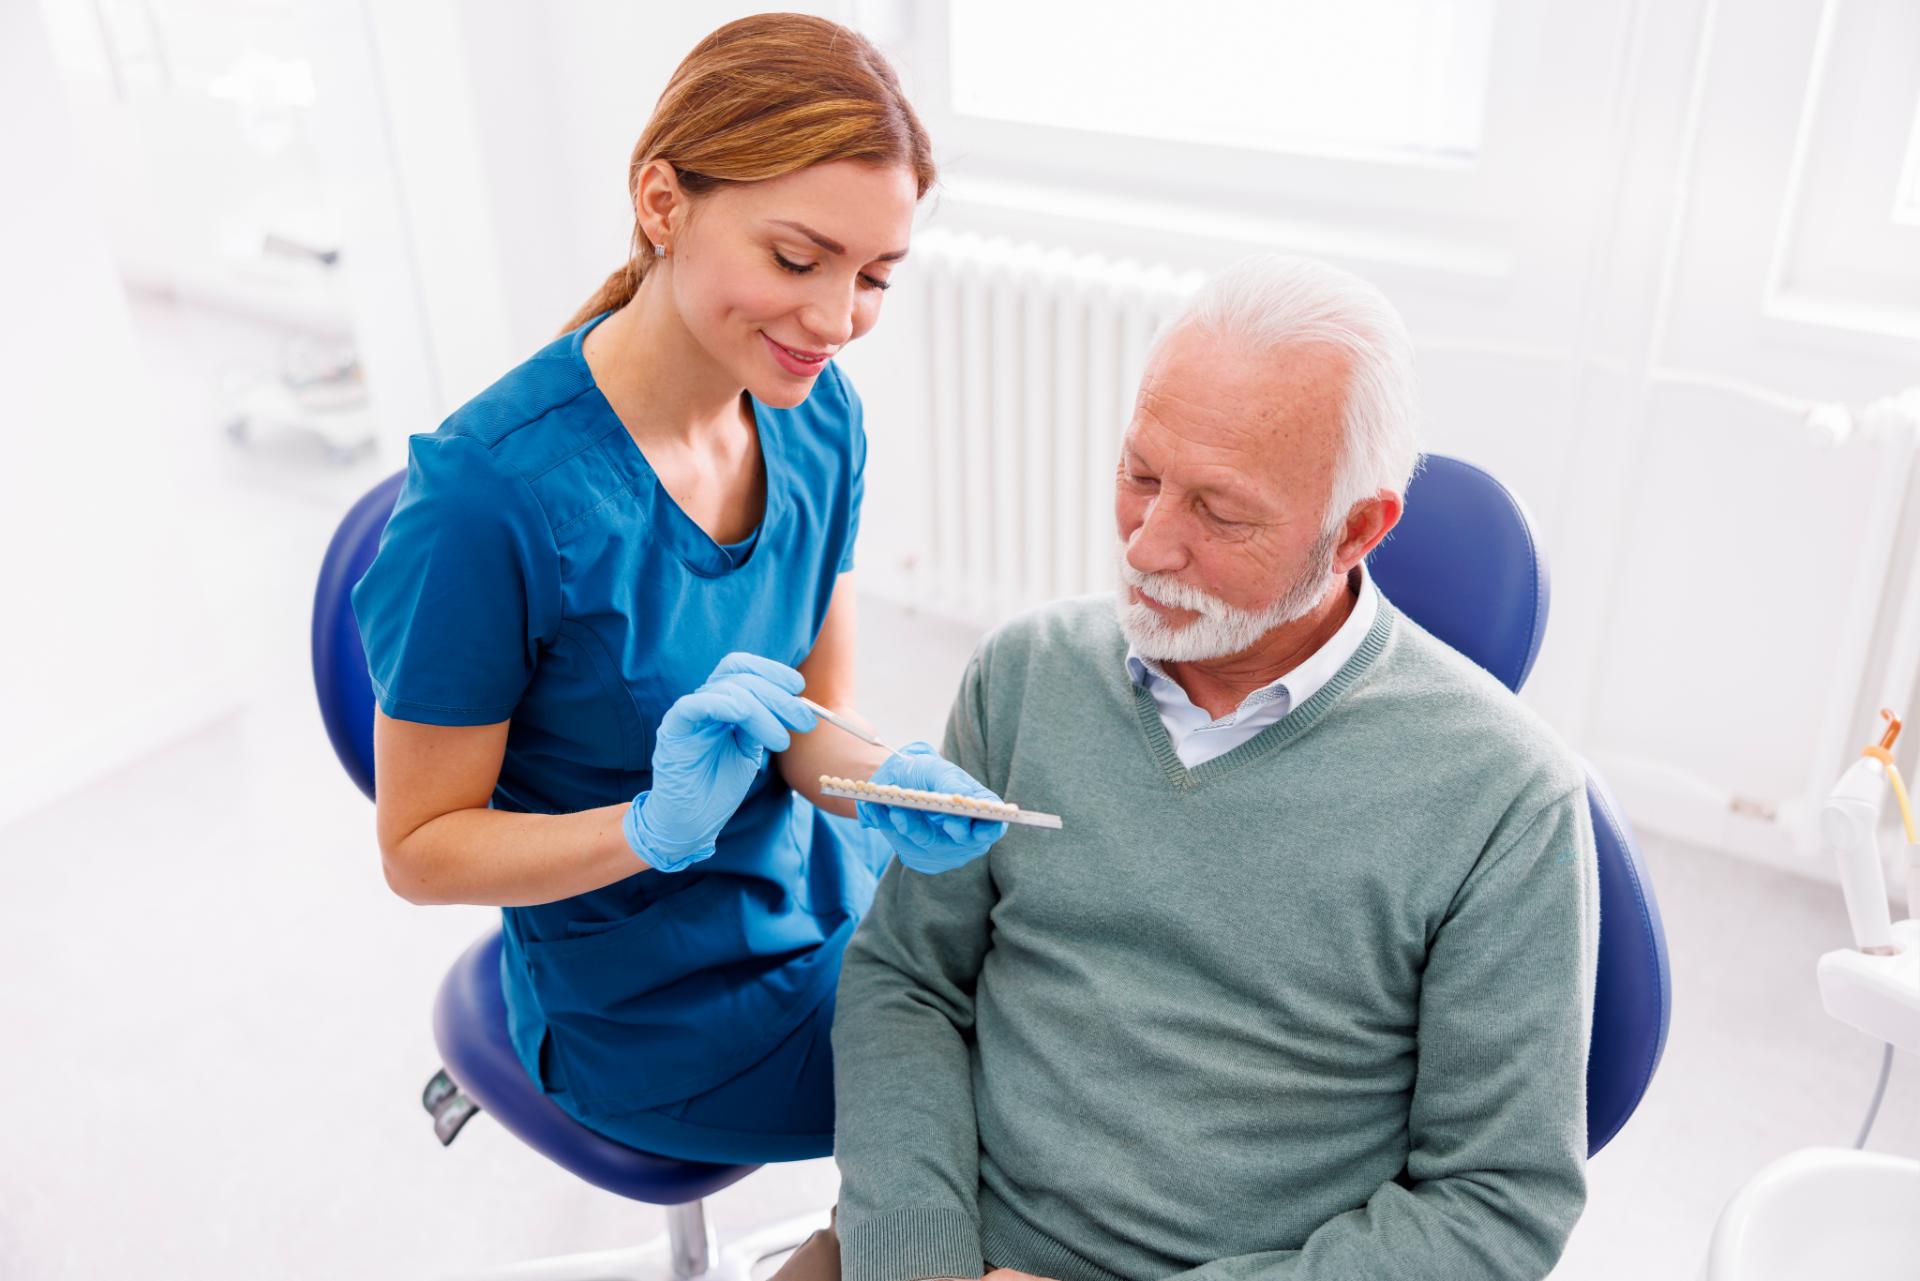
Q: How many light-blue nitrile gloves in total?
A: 2